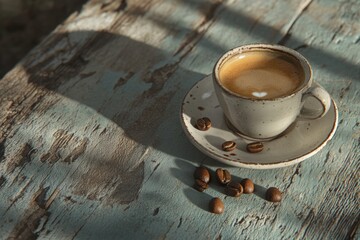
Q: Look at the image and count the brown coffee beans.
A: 10